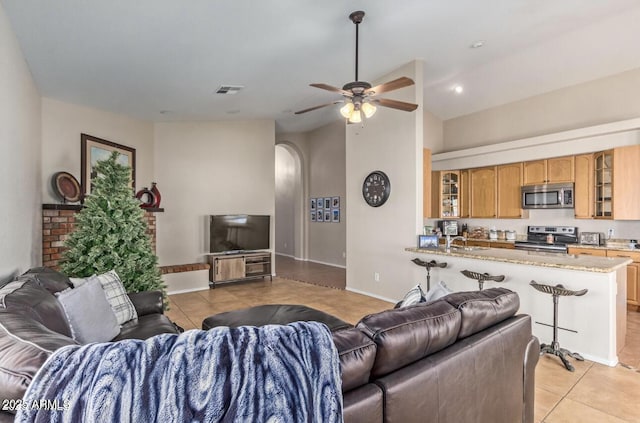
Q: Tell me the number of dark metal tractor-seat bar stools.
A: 3